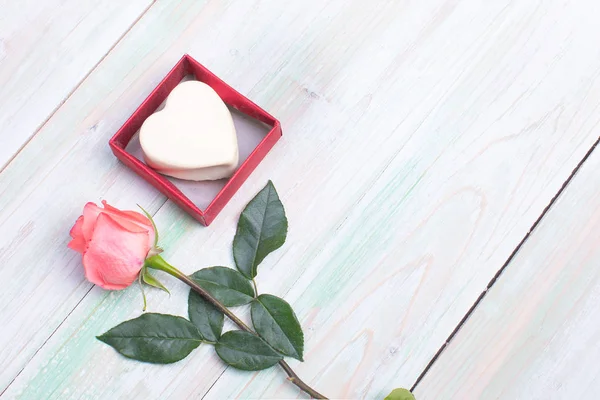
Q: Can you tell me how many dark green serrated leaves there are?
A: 6